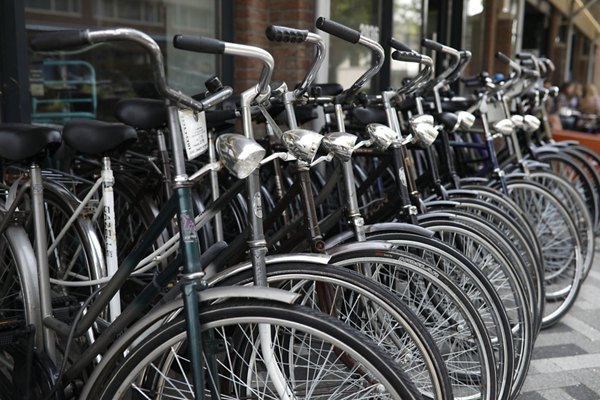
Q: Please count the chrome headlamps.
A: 10